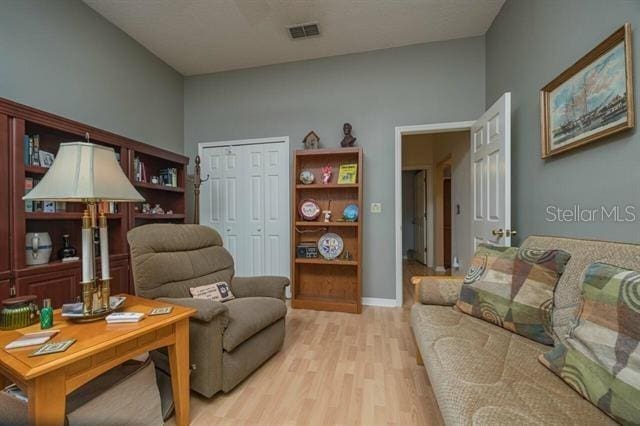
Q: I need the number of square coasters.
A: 2